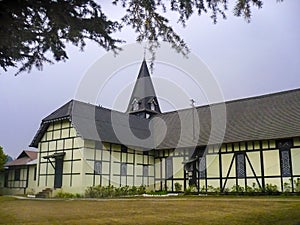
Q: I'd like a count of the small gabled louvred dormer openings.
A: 2